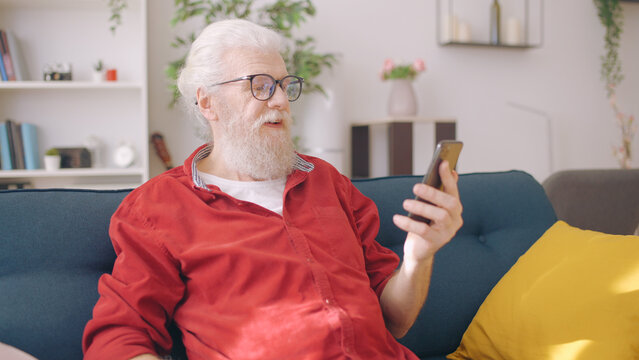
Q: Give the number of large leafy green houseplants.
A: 1